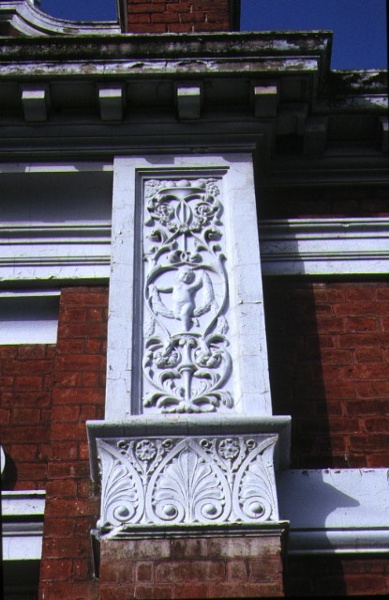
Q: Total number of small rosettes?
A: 2